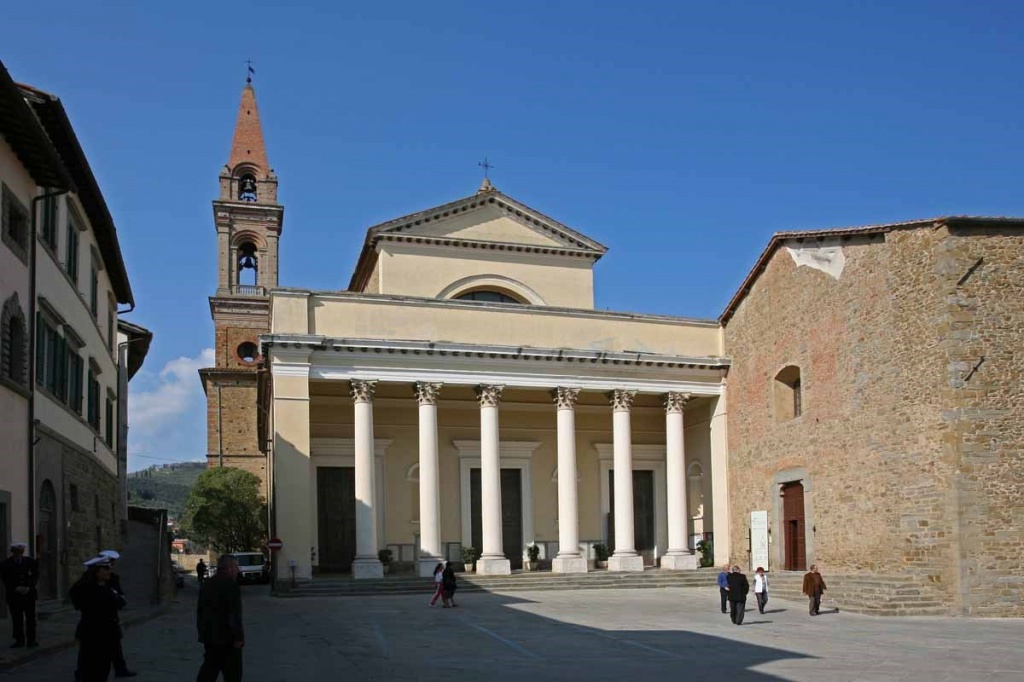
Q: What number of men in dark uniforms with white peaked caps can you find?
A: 3